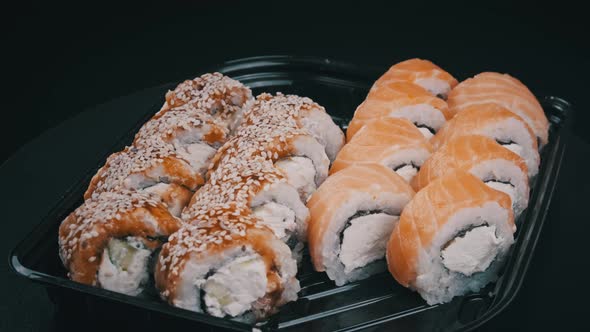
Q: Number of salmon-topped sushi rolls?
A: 8